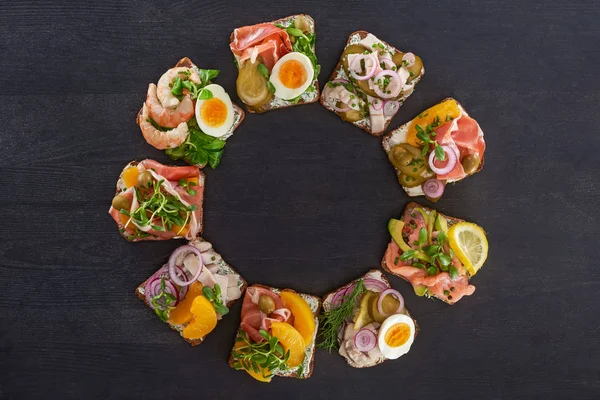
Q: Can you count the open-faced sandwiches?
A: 9